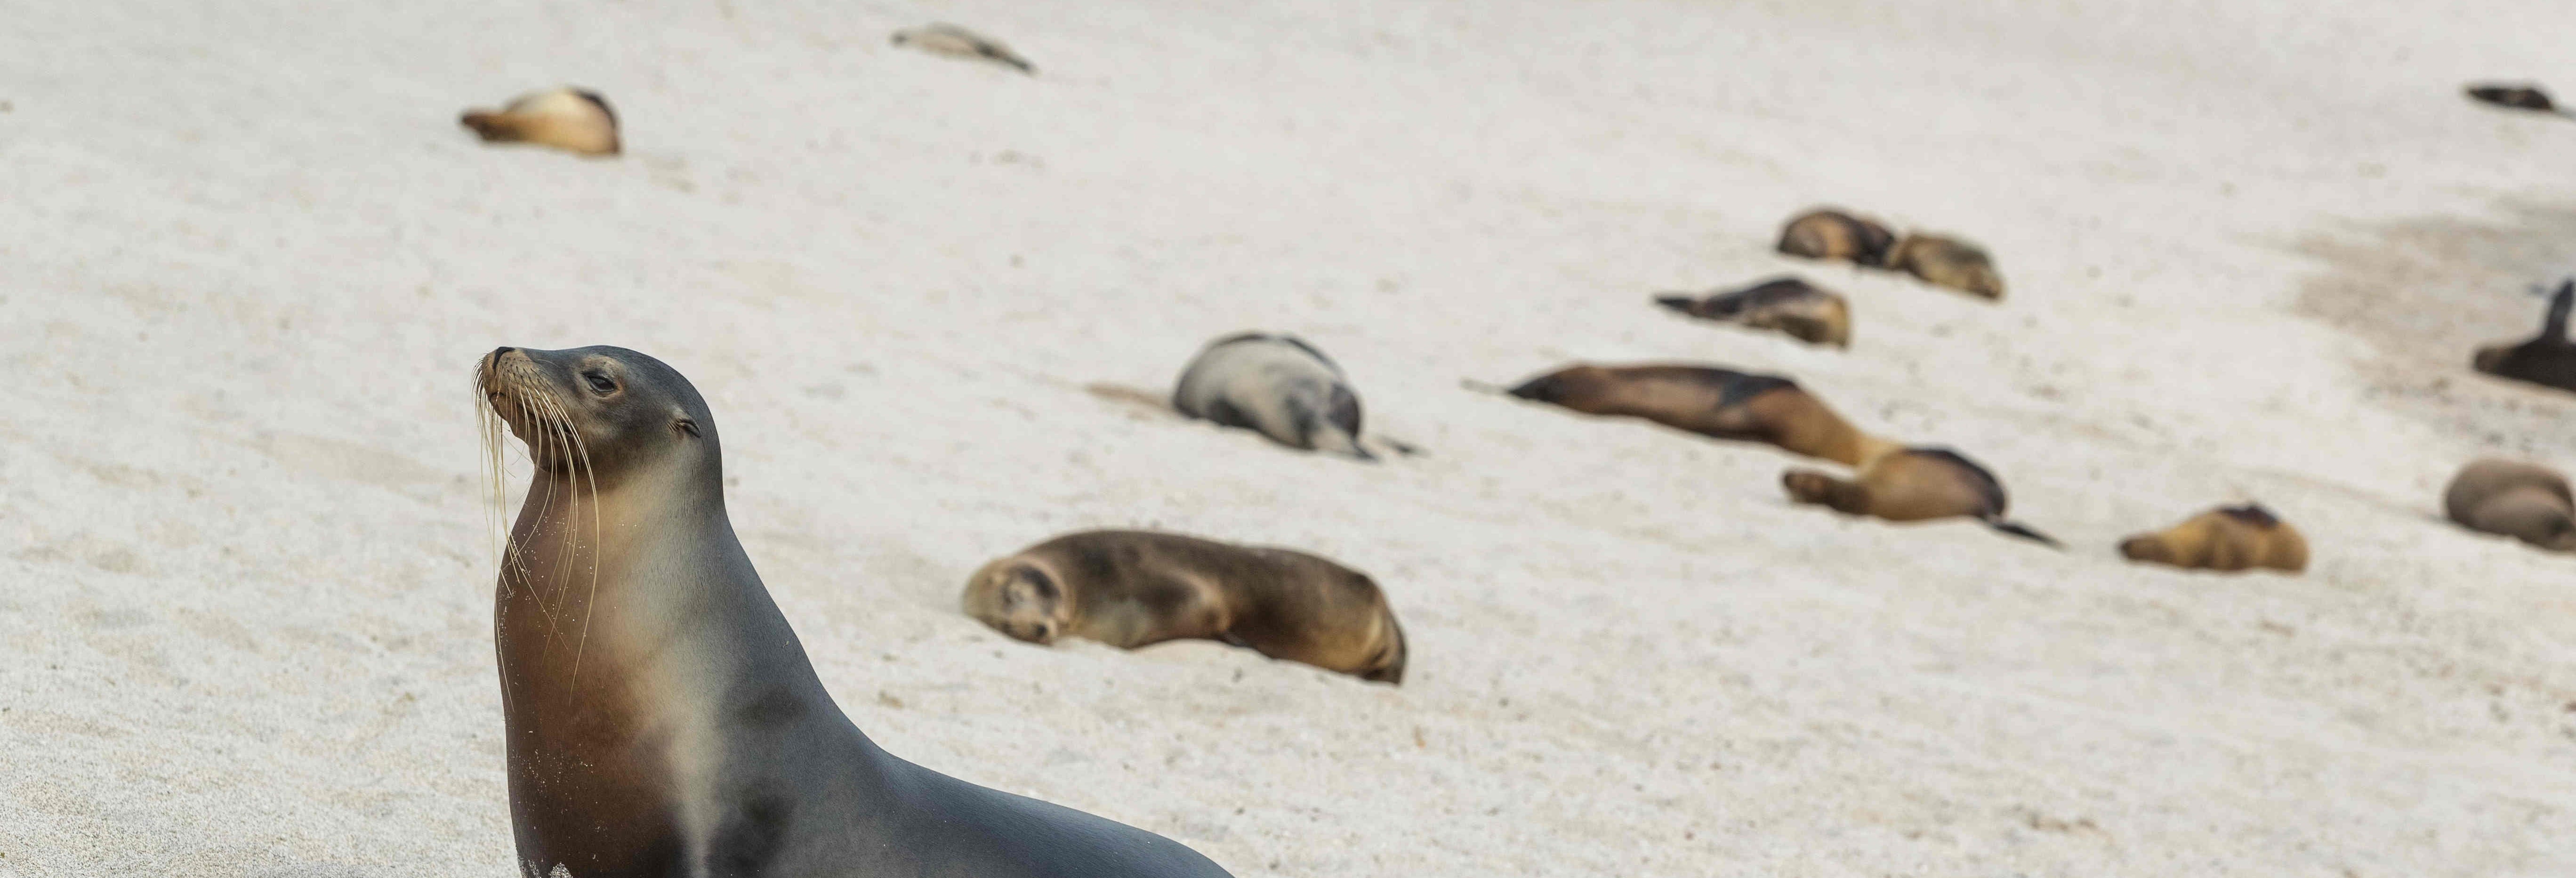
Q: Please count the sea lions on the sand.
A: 14